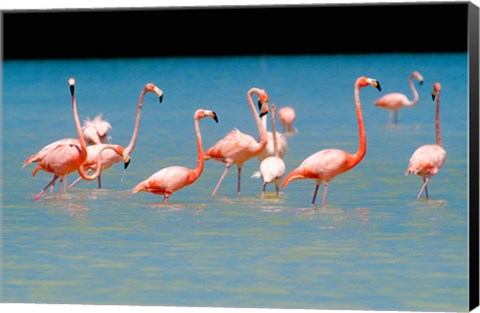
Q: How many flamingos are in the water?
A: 12